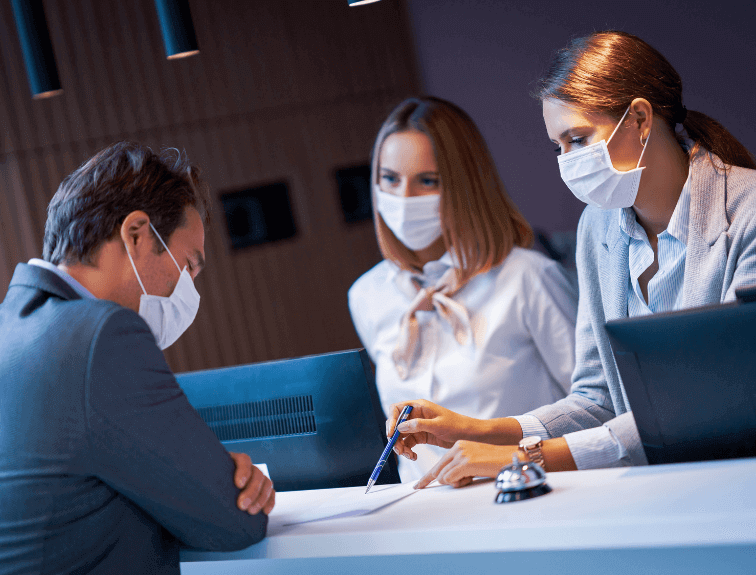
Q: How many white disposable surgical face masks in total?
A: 3